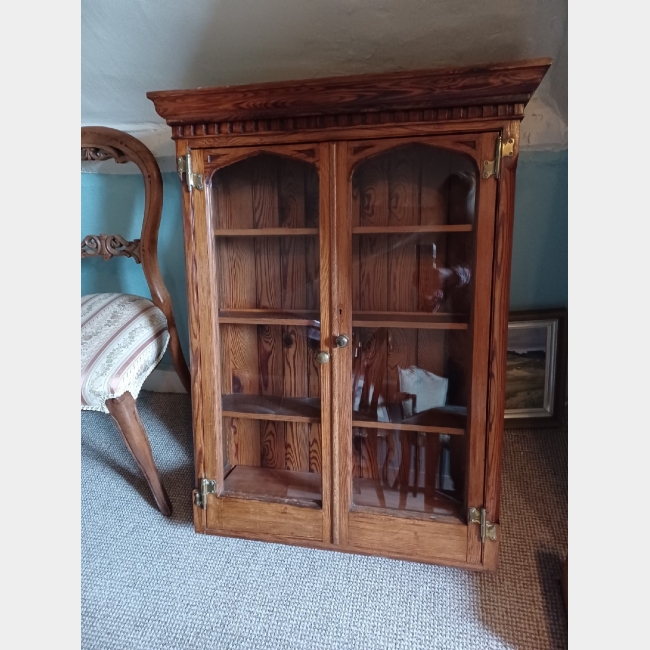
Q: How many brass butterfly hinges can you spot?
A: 4